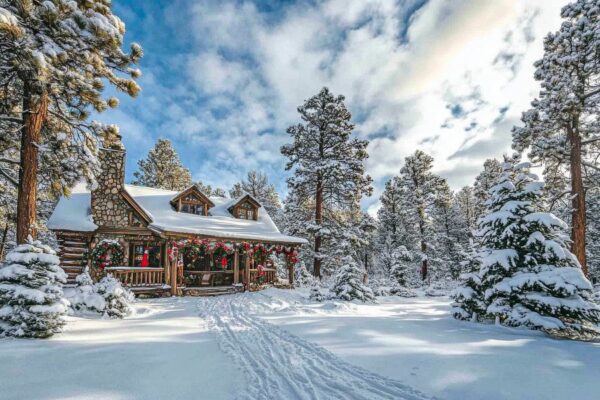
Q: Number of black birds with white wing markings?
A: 0